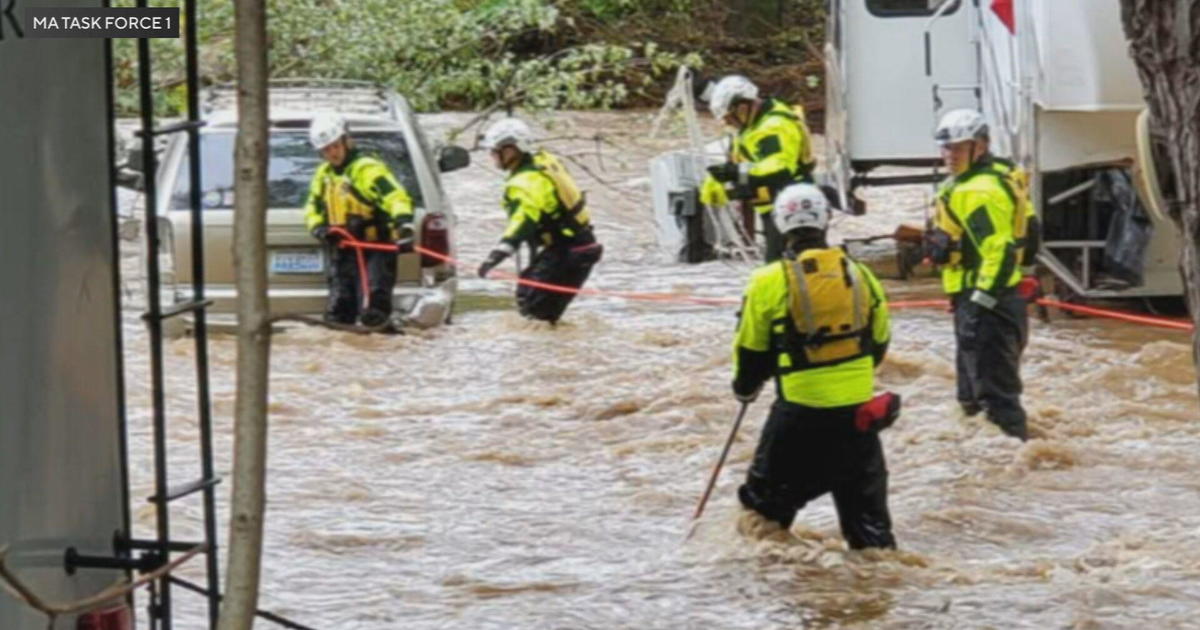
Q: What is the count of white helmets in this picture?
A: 5